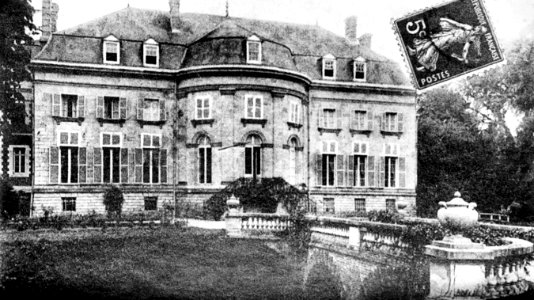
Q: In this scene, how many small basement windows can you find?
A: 5